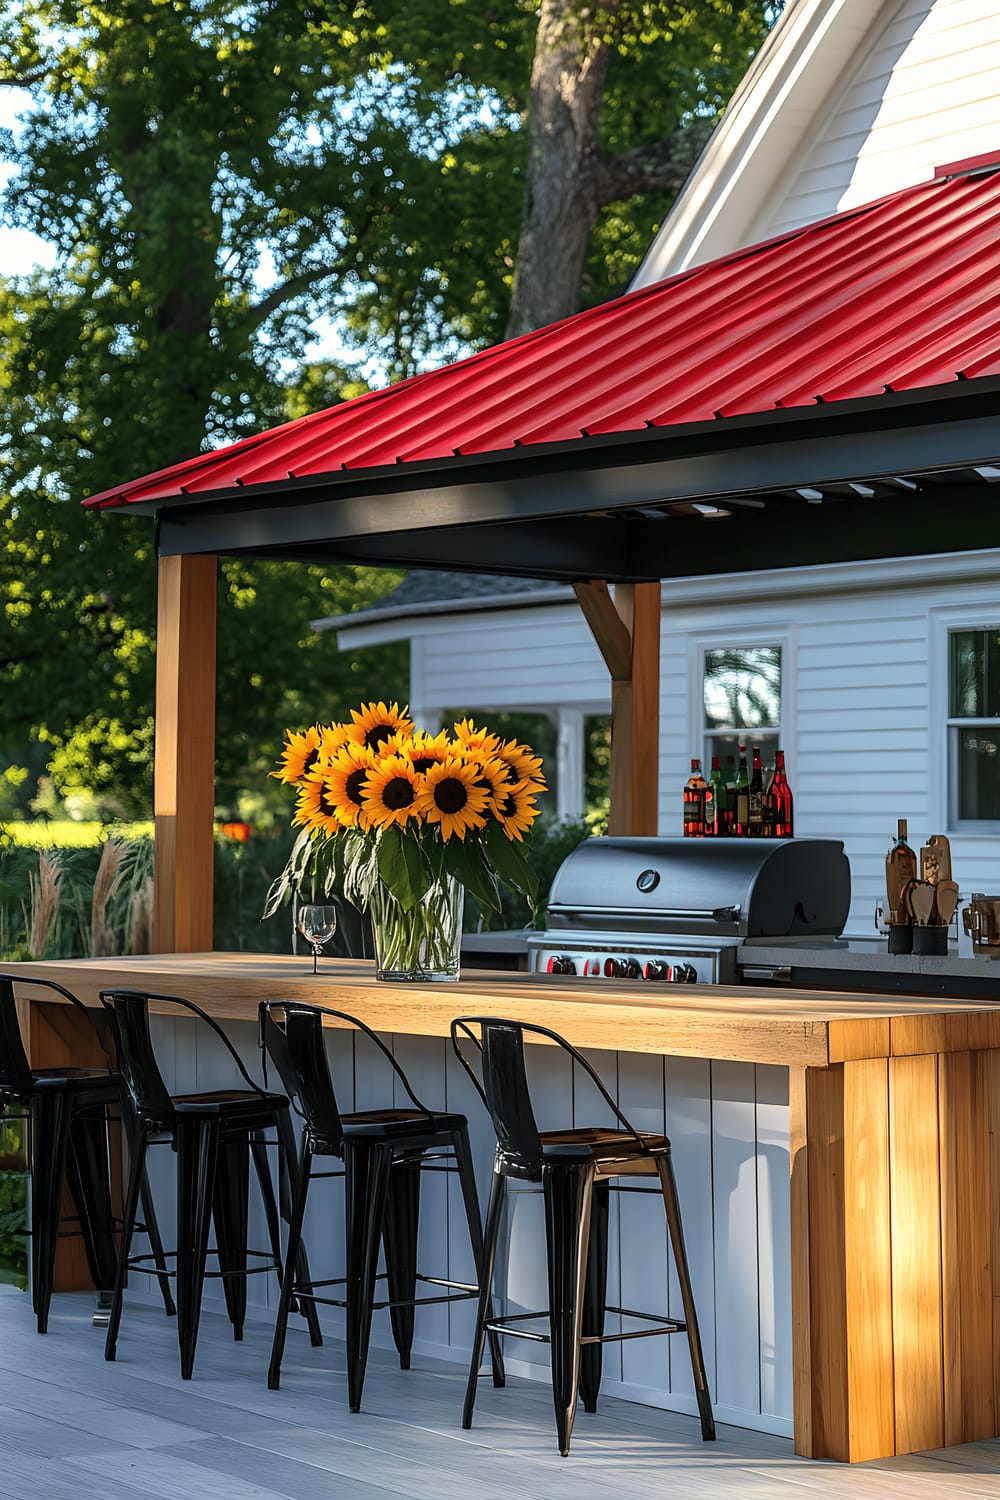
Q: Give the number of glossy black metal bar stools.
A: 4